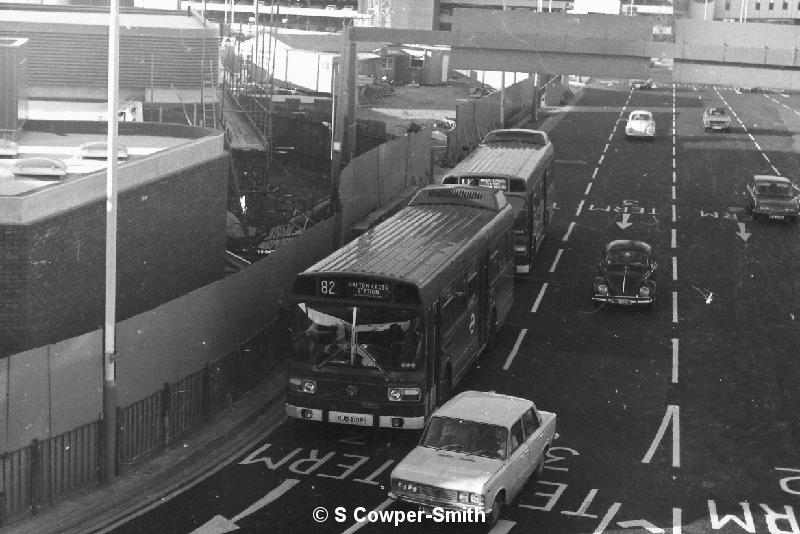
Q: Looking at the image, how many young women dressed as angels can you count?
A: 0